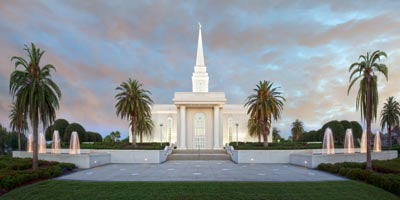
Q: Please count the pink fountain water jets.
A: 8